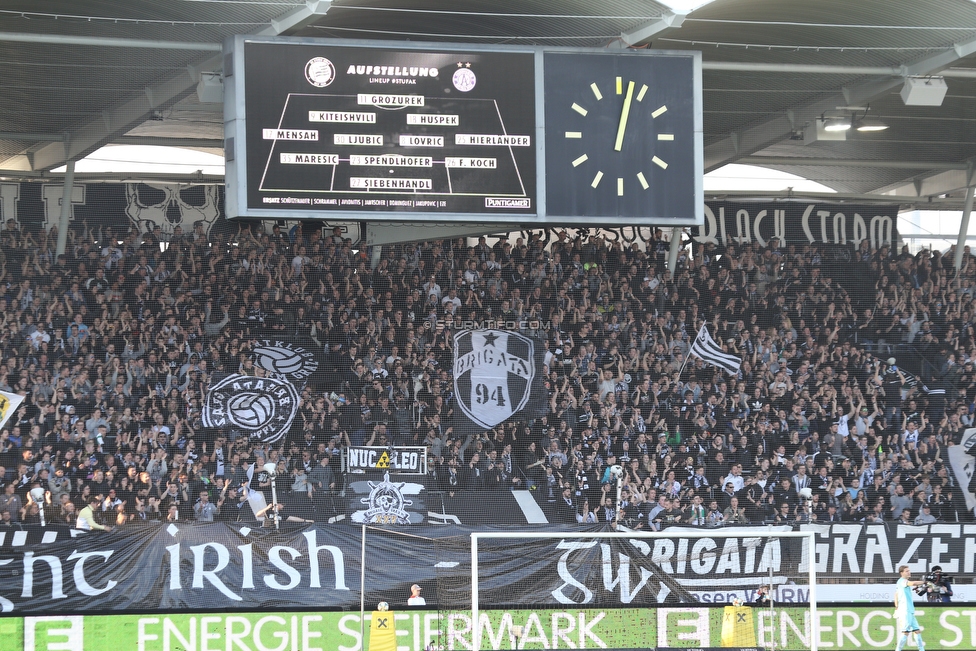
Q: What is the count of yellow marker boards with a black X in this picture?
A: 2